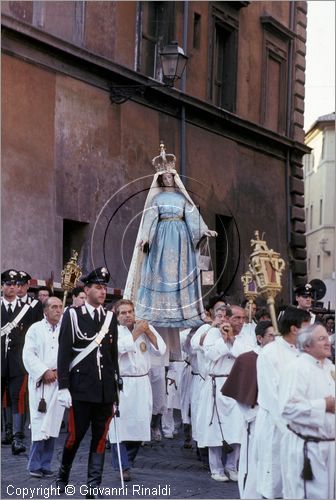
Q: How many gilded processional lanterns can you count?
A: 3